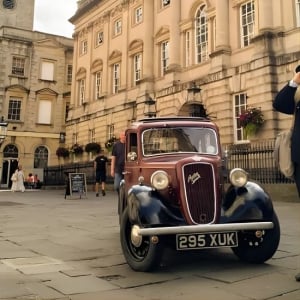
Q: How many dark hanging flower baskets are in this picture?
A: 5